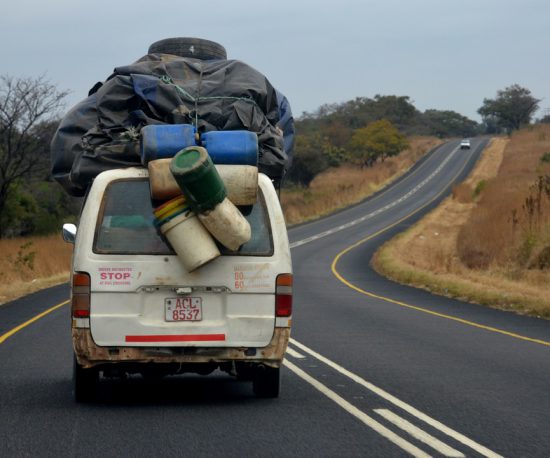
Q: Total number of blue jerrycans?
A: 2